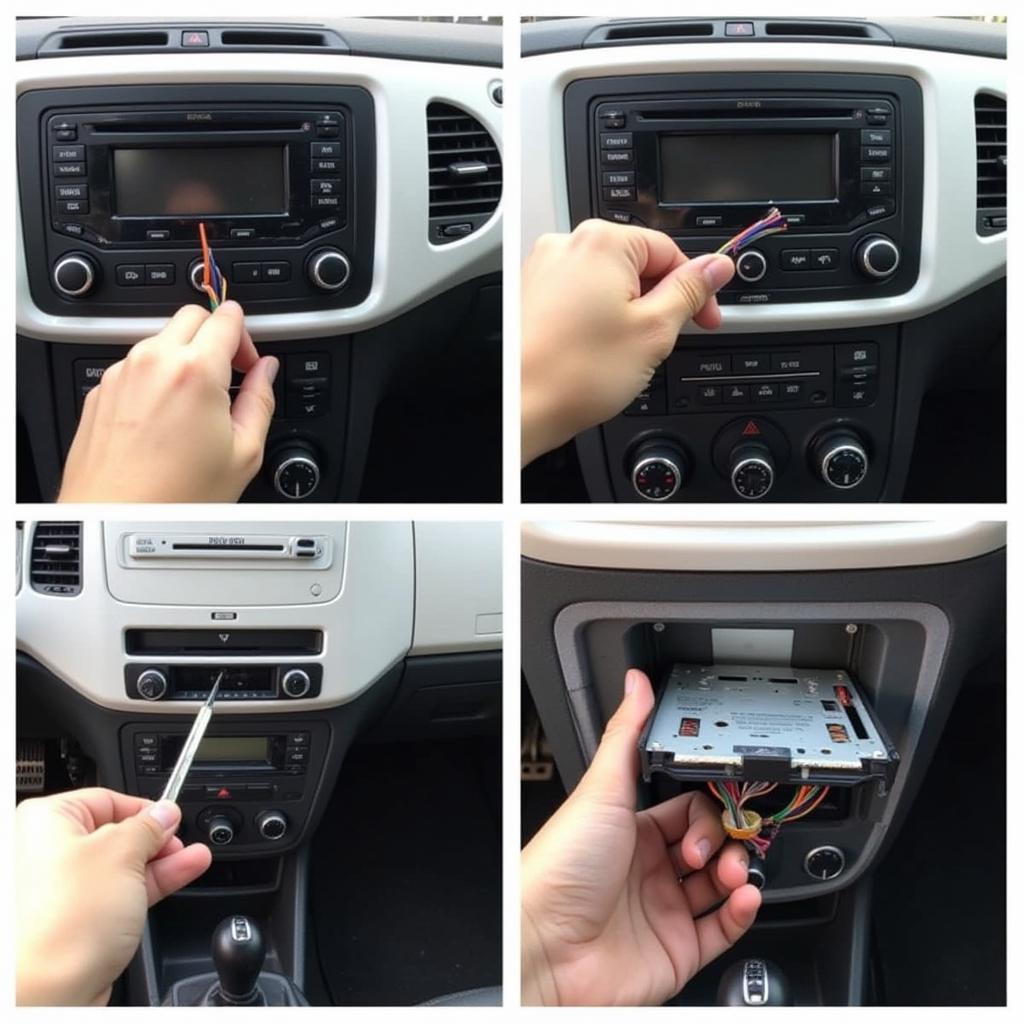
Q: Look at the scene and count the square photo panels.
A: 4